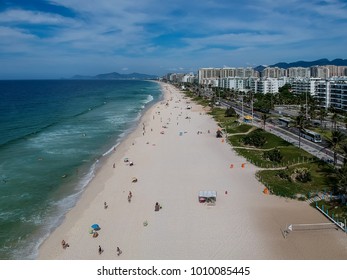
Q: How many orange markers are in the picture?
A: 4